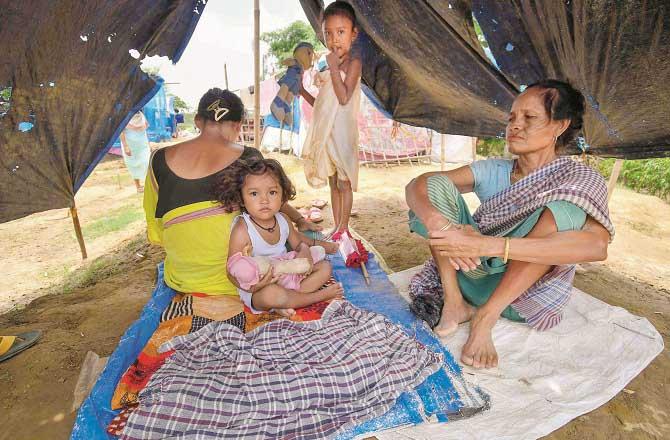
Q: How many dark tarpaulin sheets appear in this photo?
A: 2